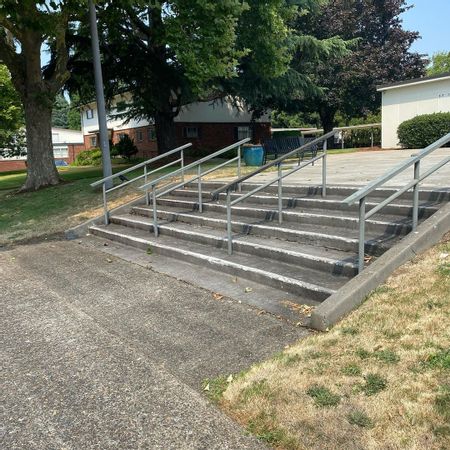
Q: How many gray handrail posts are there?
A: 11